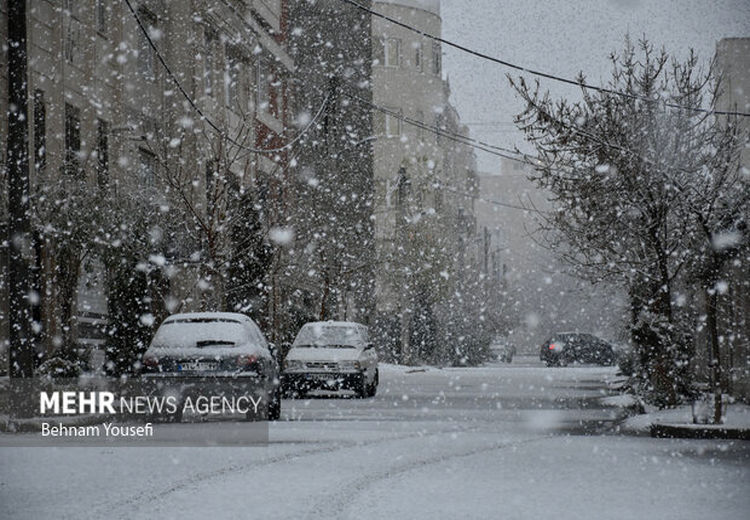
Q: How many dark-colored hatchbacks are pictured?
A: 2